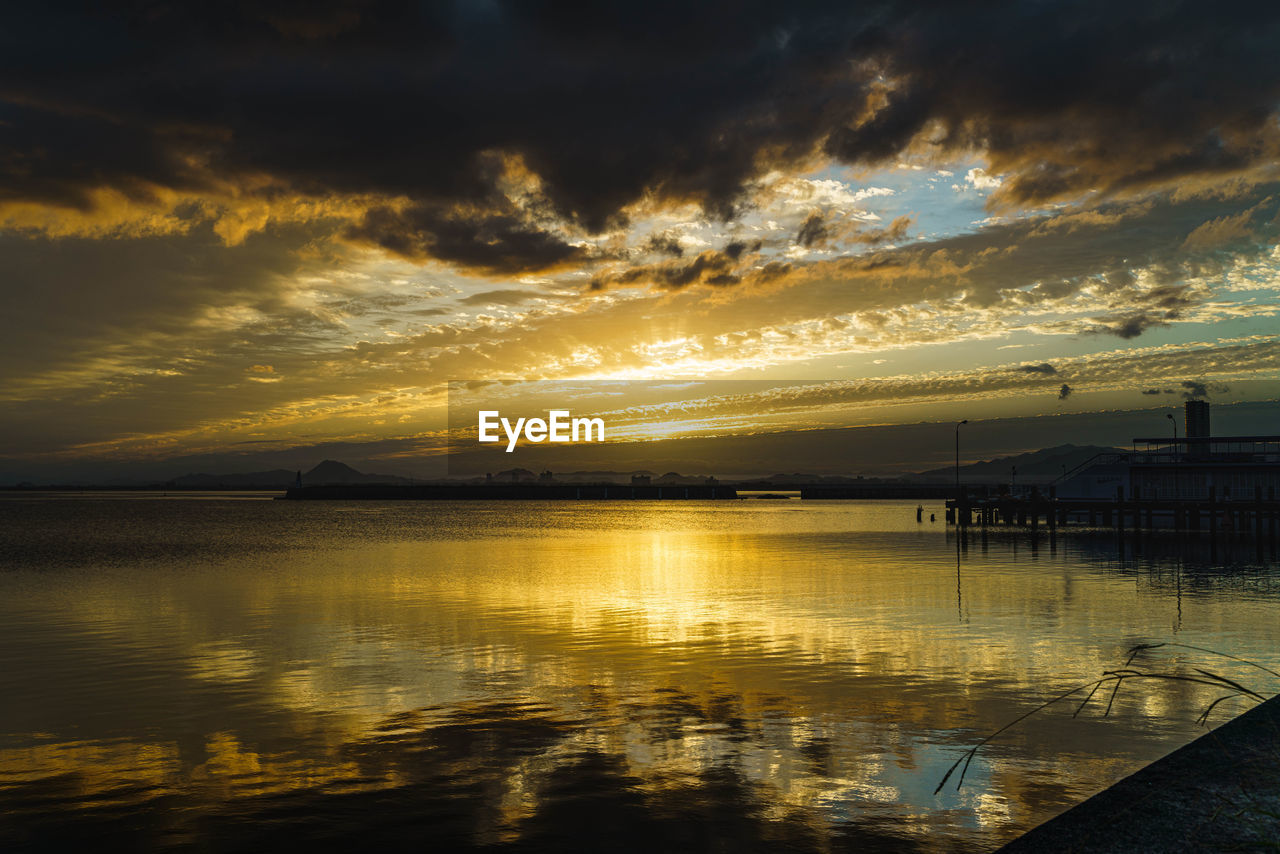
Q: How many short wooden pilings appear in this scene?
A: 2